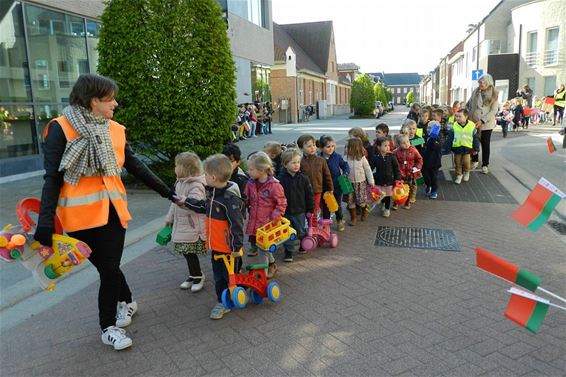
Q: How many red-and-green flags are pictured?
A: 4